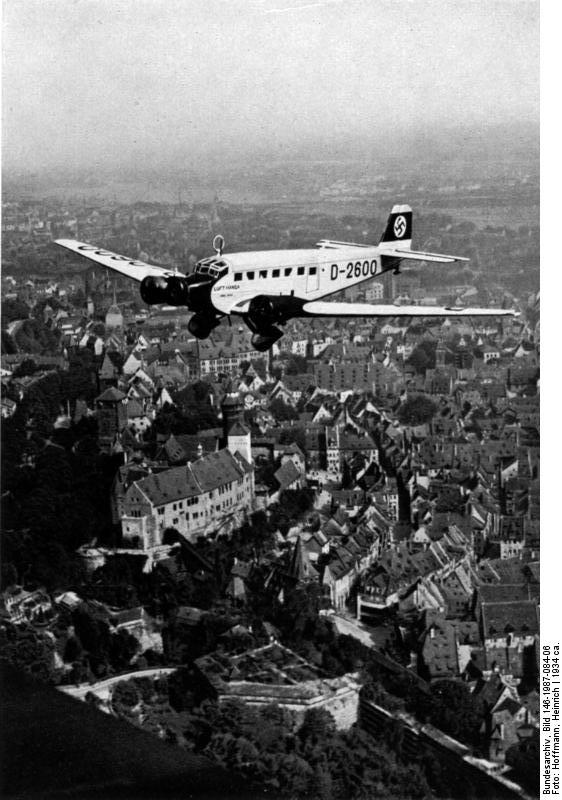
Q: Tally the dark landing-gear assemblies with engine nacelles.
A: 2